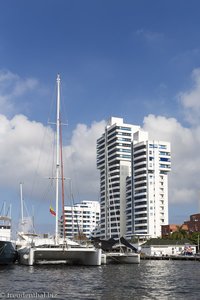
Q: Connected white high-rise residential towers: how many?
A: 2